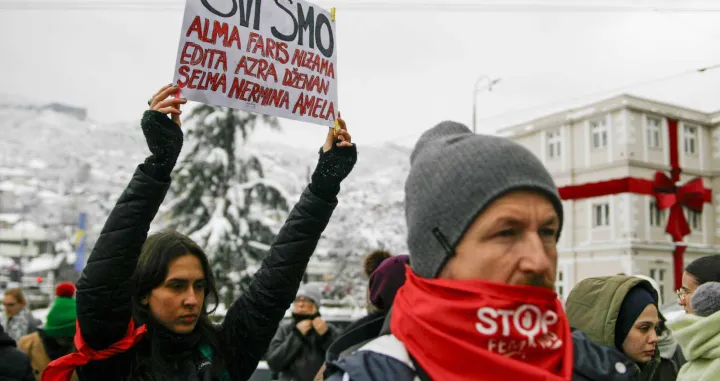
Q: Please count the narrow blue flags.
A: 1